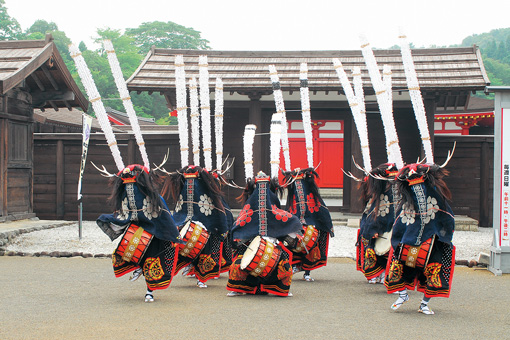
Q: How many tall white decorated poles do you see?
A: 15